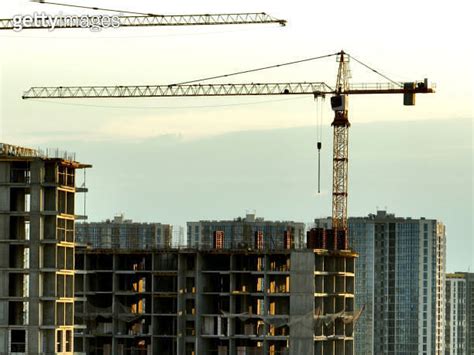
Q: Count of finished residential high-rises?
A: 4